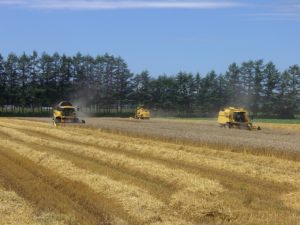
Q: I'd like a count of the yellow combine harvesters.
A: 3